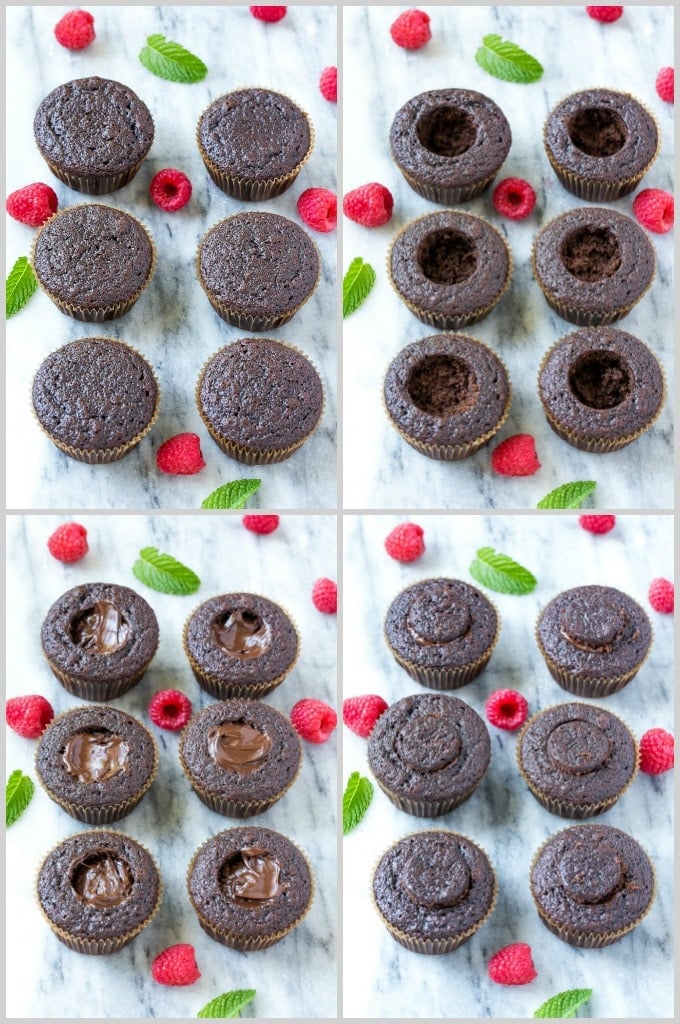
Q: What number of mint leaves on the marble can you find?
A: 12